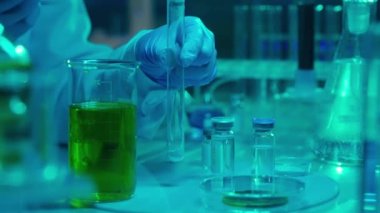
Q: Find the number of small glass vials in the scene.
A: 2